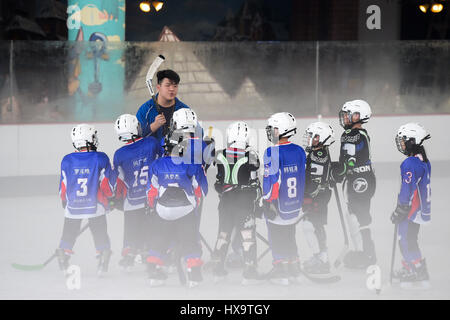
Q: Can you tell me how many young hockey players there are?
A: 9